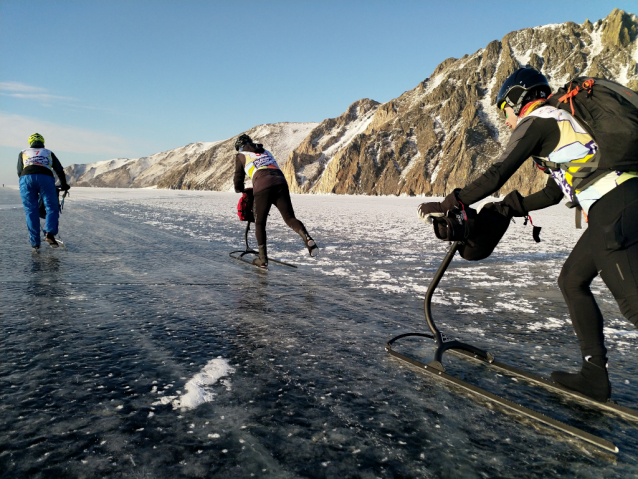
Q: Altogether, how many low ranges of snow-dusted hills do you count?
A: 1